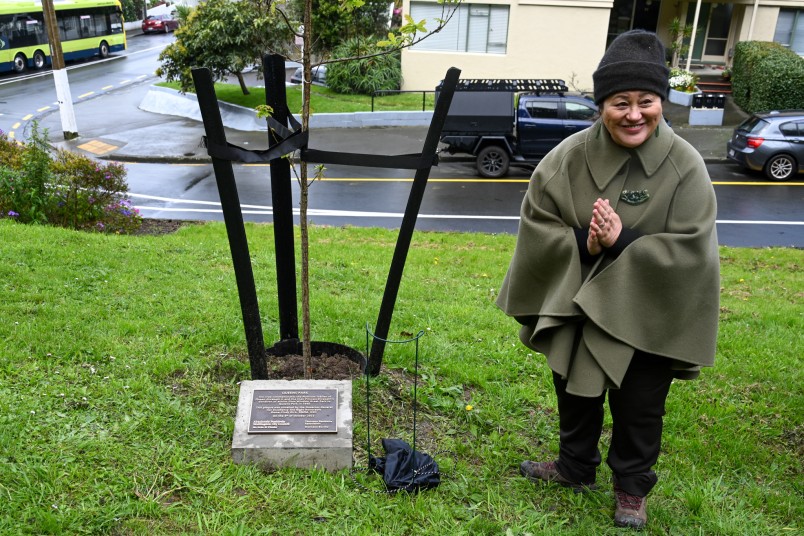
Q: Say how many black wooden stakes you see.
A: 3